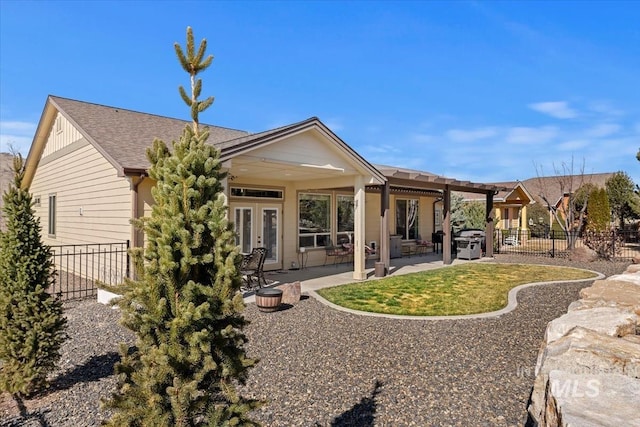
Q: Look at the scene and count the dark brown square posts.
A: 3